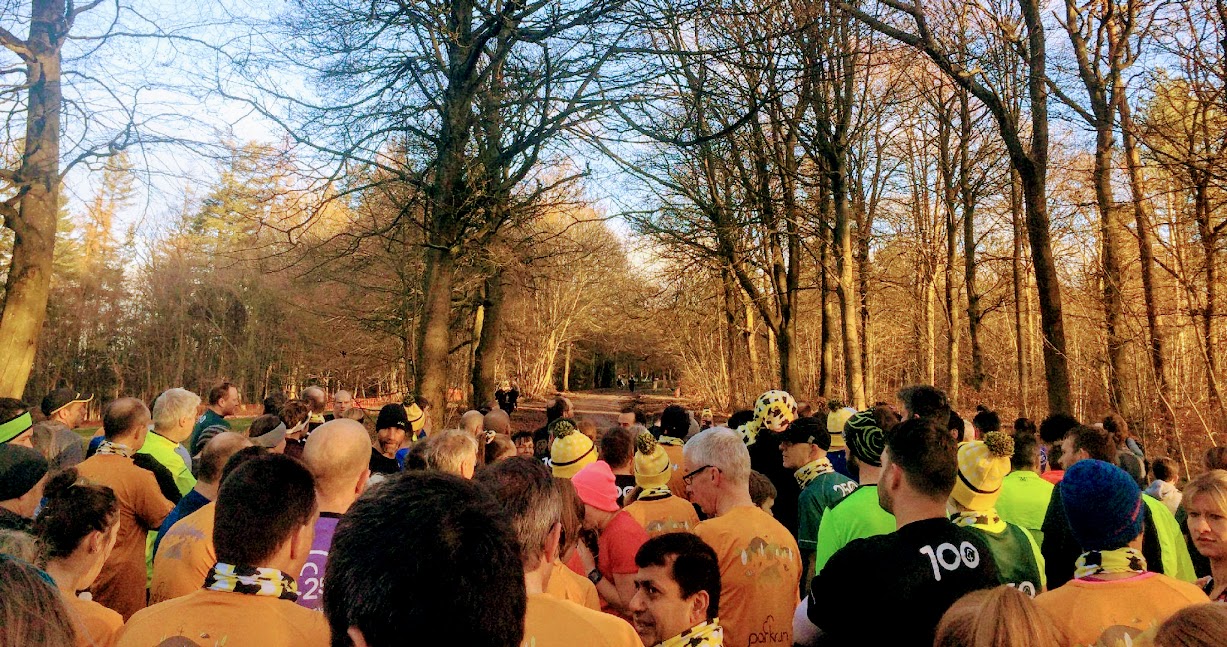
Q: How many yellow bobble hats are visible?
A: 5